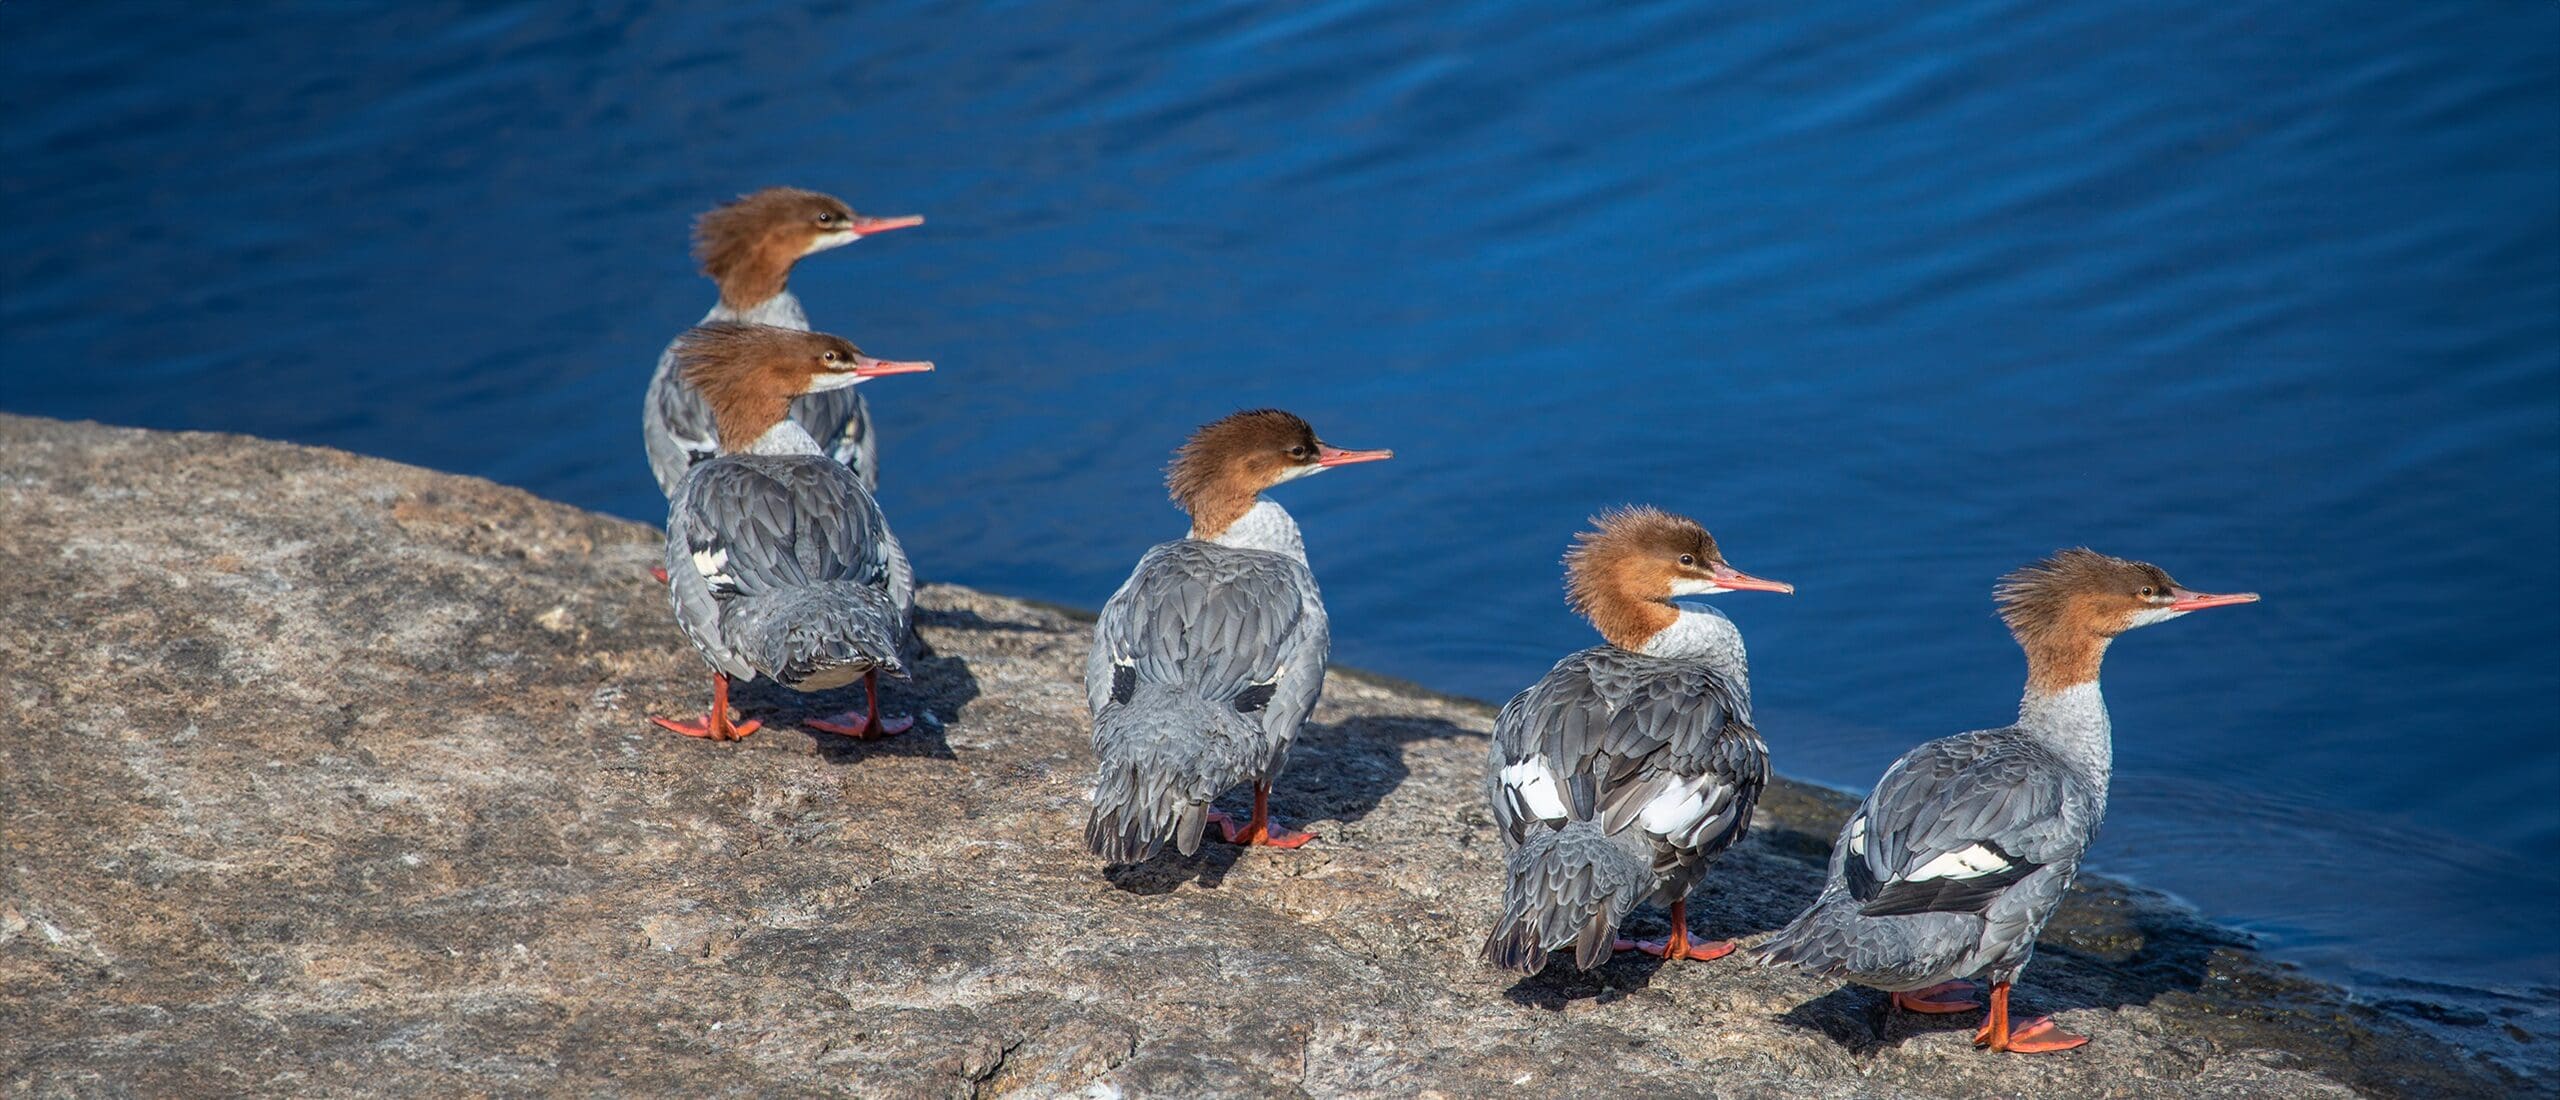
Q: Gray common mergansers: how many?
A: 5